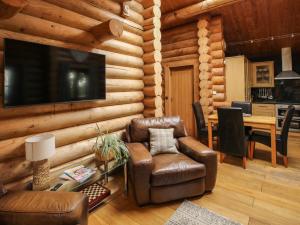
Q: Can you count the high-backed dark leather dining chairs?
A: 4